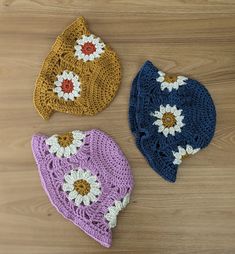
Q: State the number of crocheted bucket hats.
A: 3